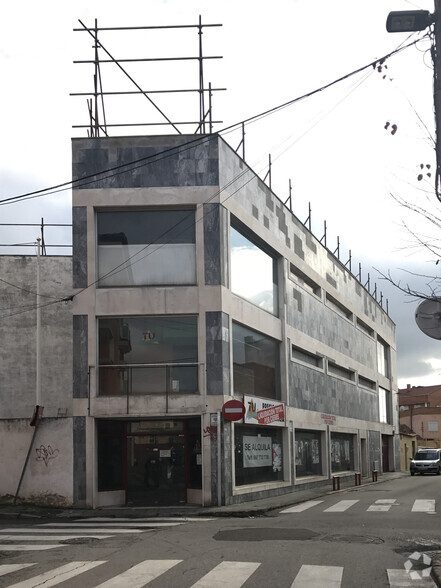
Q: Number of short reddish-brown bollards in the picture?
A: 3